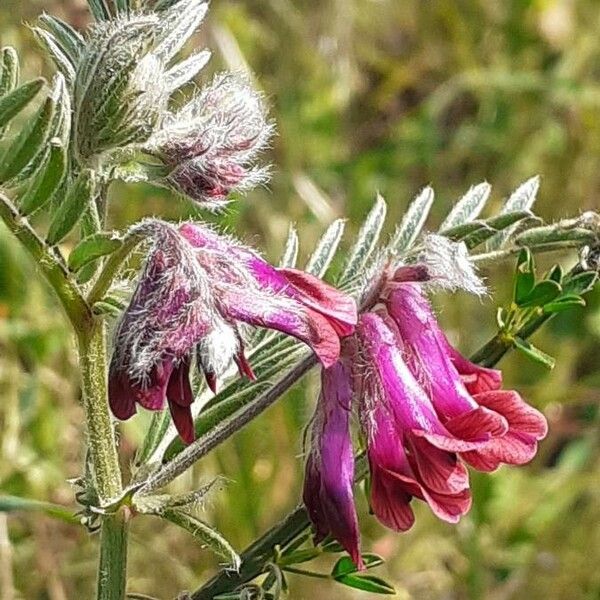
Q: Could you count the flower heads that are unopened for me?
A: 2